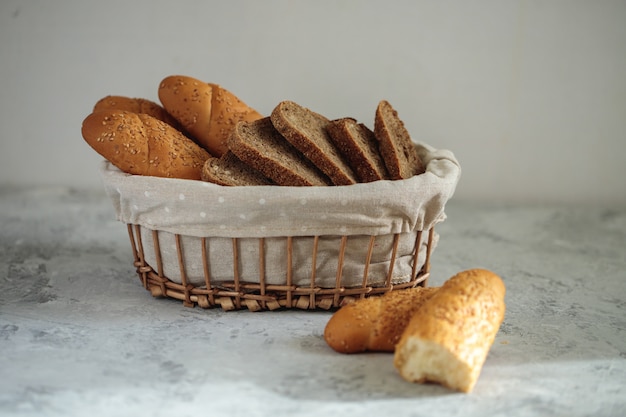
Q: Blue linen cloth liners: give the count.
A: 0